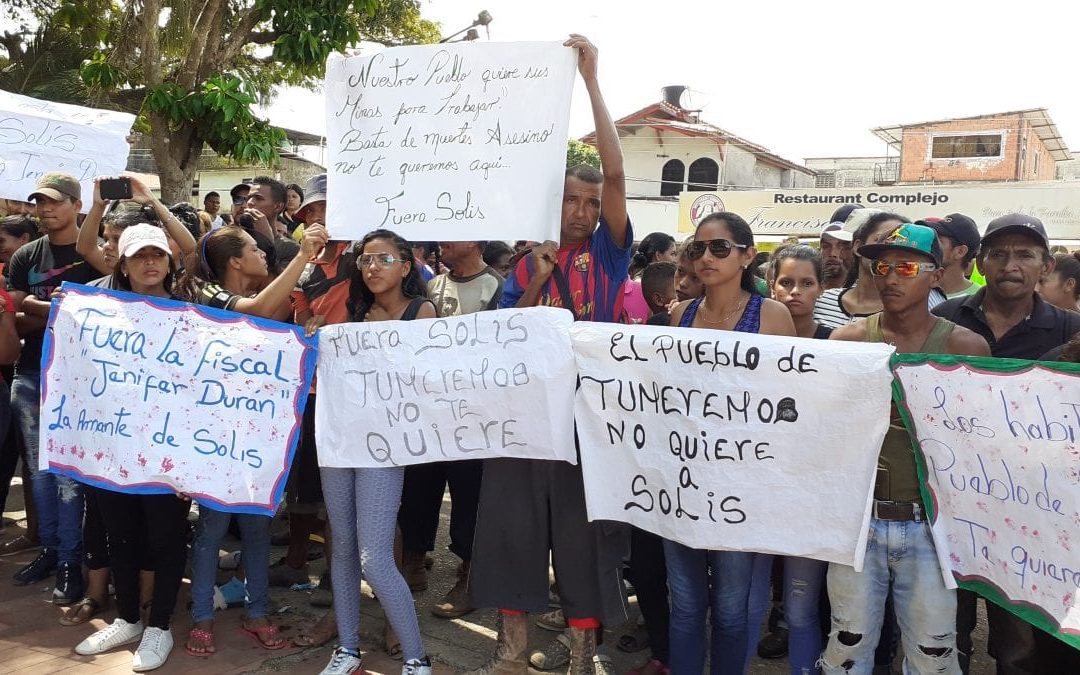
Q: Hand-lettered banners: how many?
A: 6